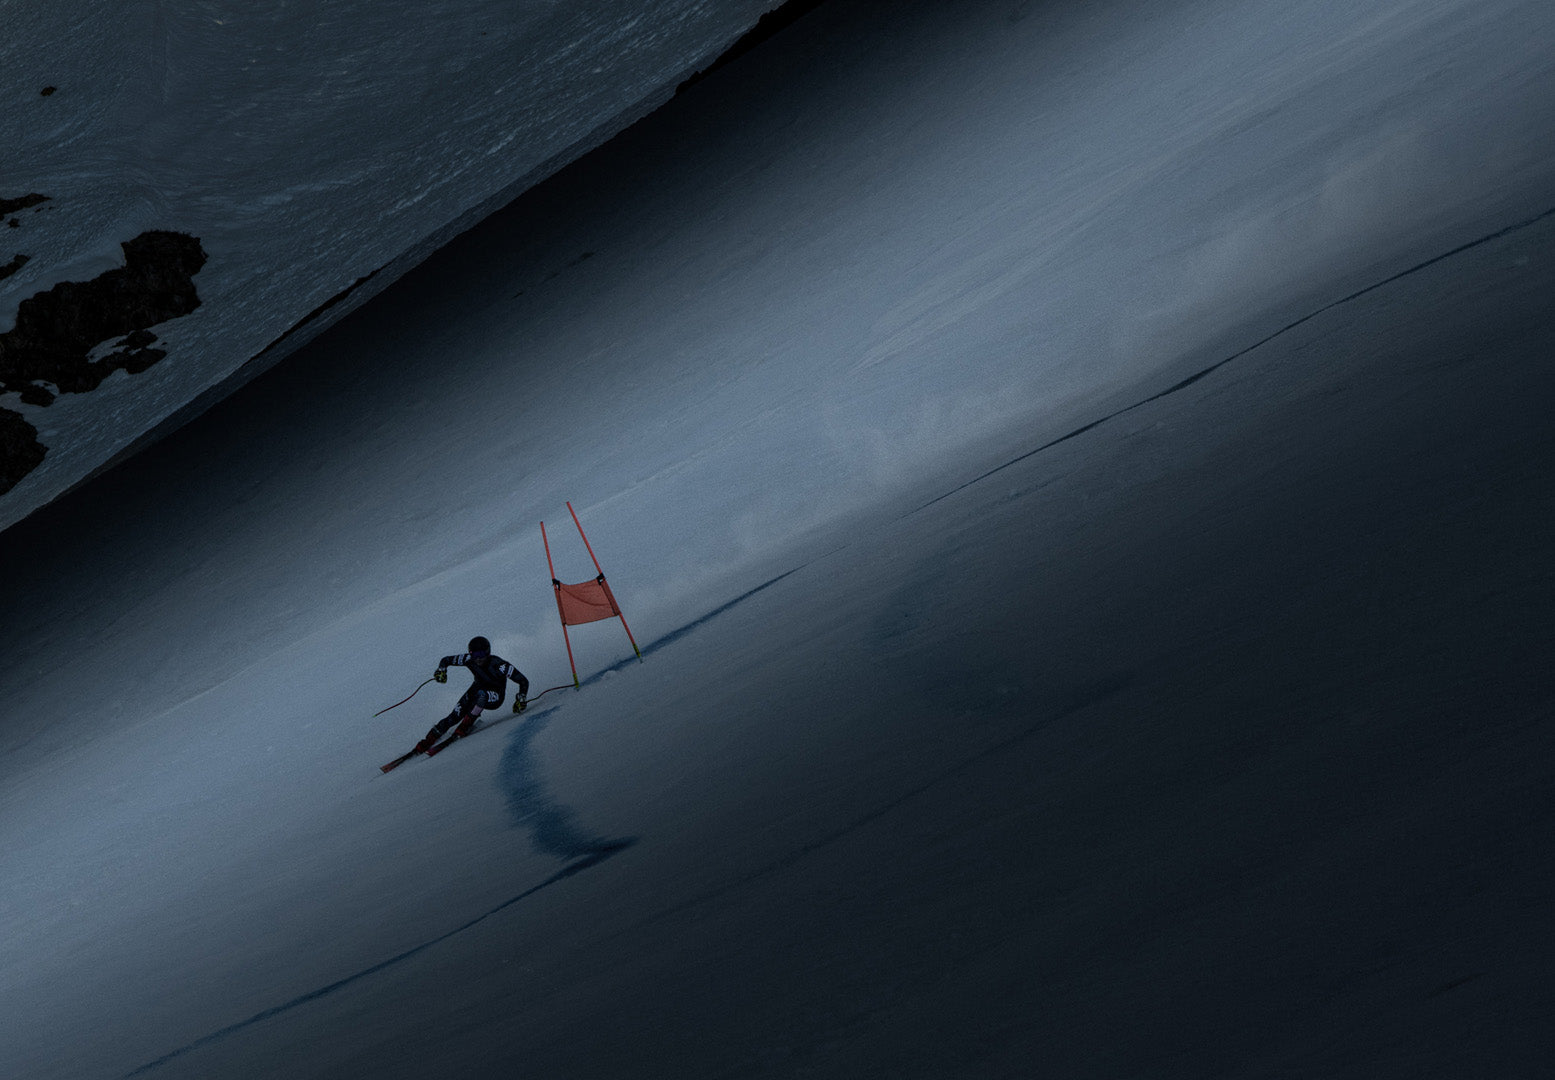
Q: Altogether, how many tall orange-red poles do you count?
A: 2